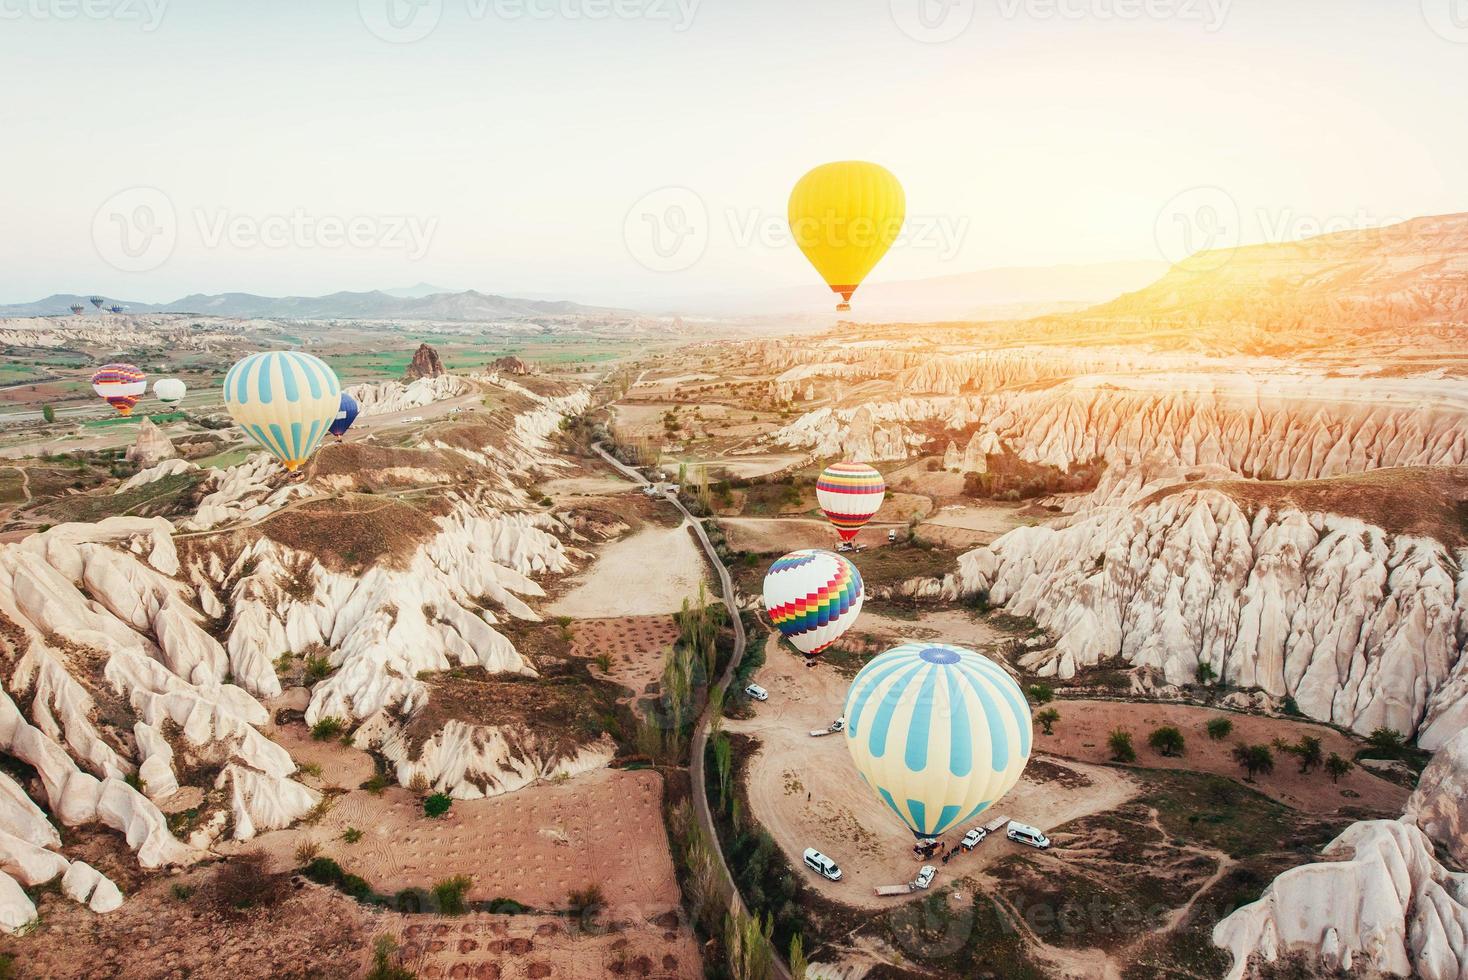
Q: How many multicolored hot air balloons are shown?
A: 3